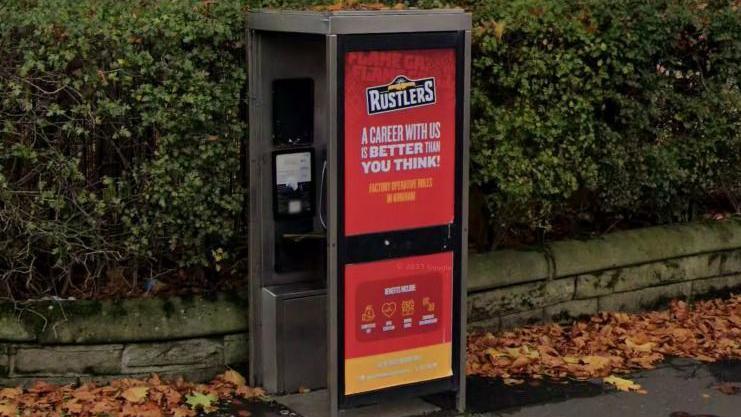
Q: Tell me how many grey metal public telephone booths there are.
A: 1